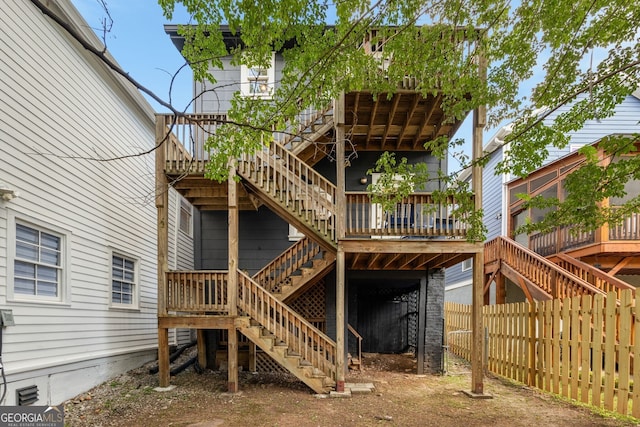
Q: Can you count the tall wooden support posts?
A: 4